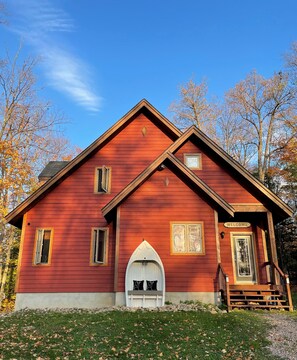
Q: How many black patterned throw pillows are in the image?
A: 2